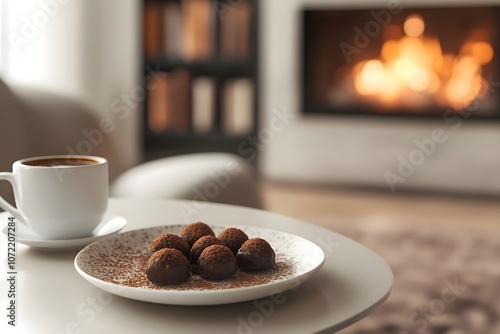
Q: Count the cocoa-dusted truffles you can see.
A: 7